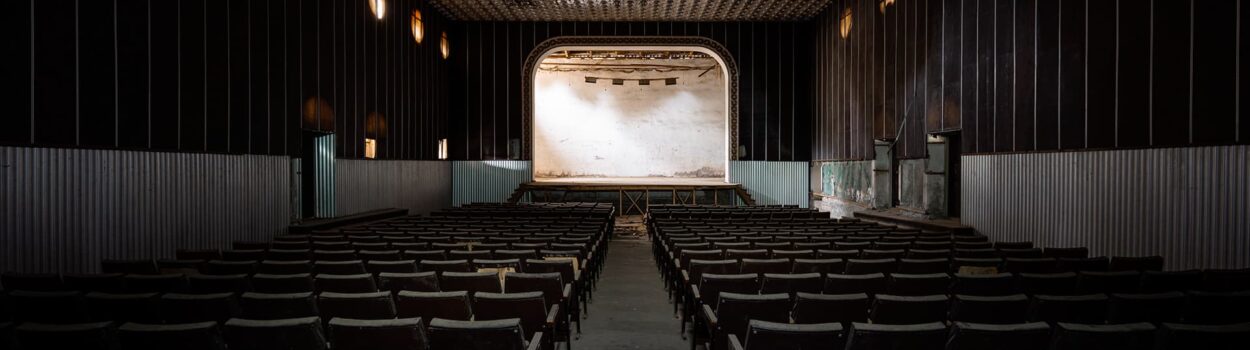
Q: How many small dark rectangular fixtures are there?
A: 4